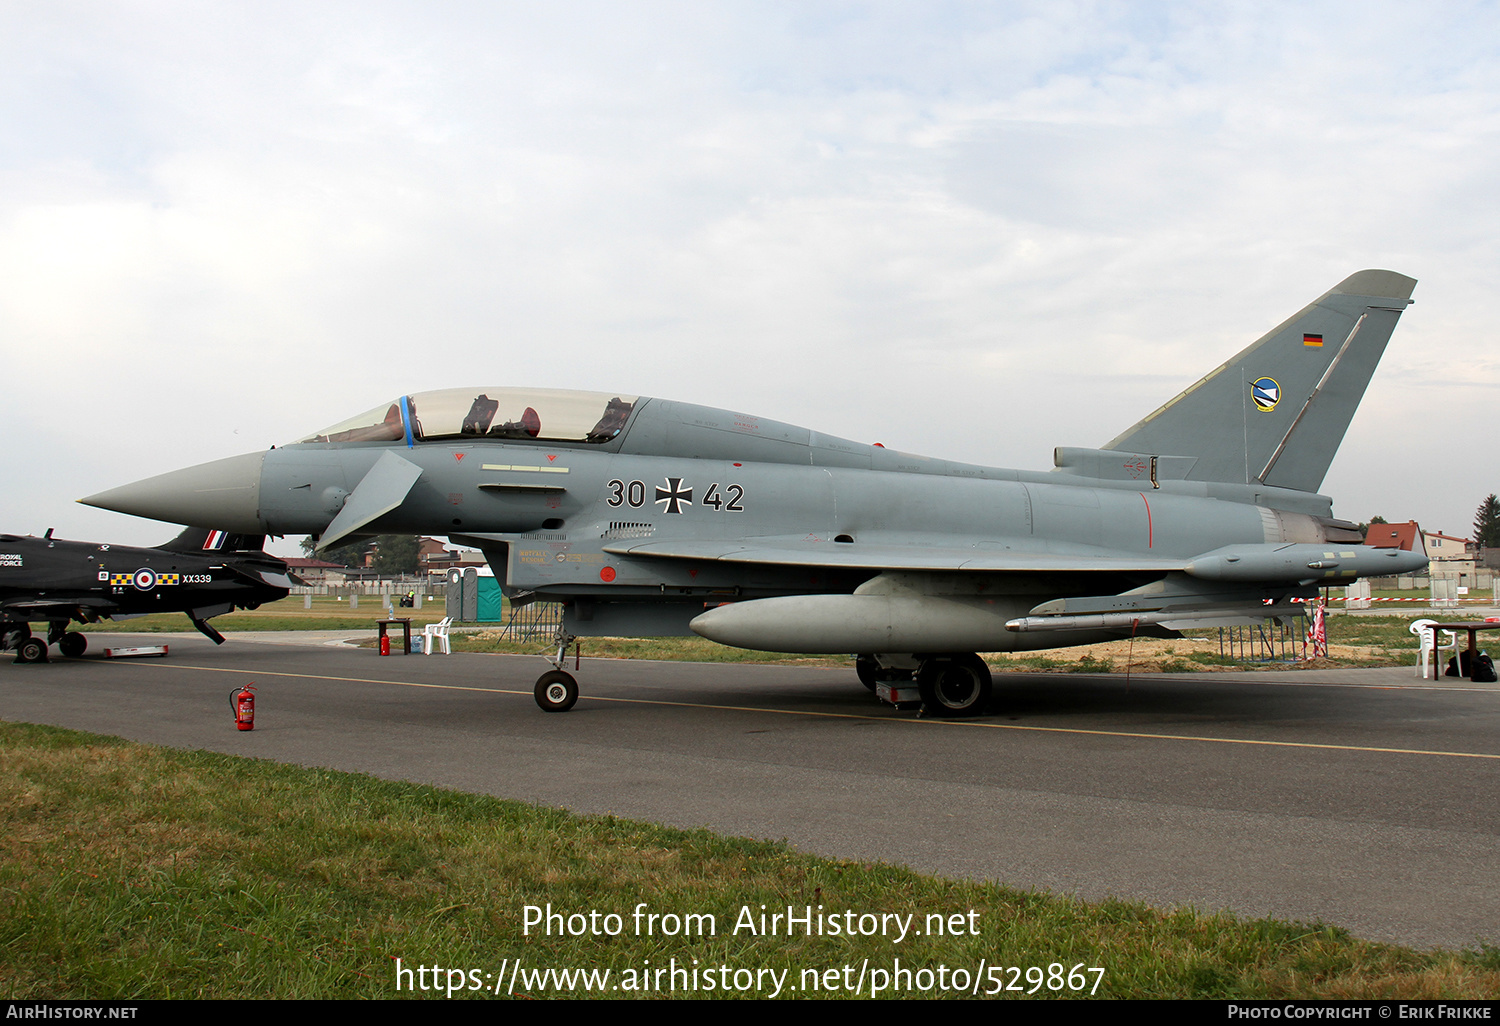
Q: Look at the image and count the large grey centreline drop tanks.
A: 1